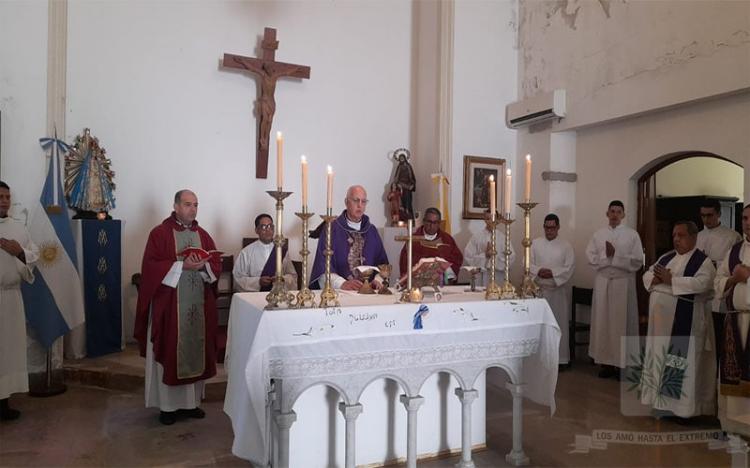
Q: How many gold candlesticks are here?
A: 6